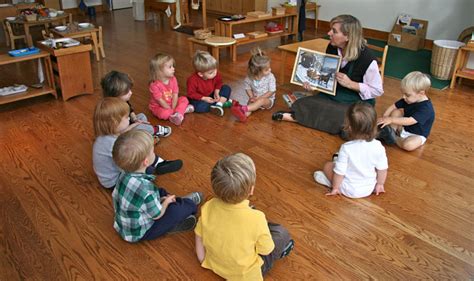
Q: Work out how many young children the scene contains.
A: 9